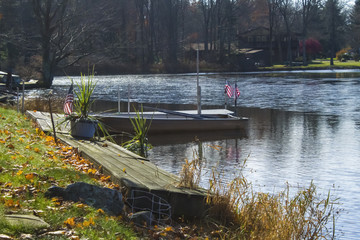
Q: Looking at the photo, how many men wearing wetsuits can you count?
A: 0